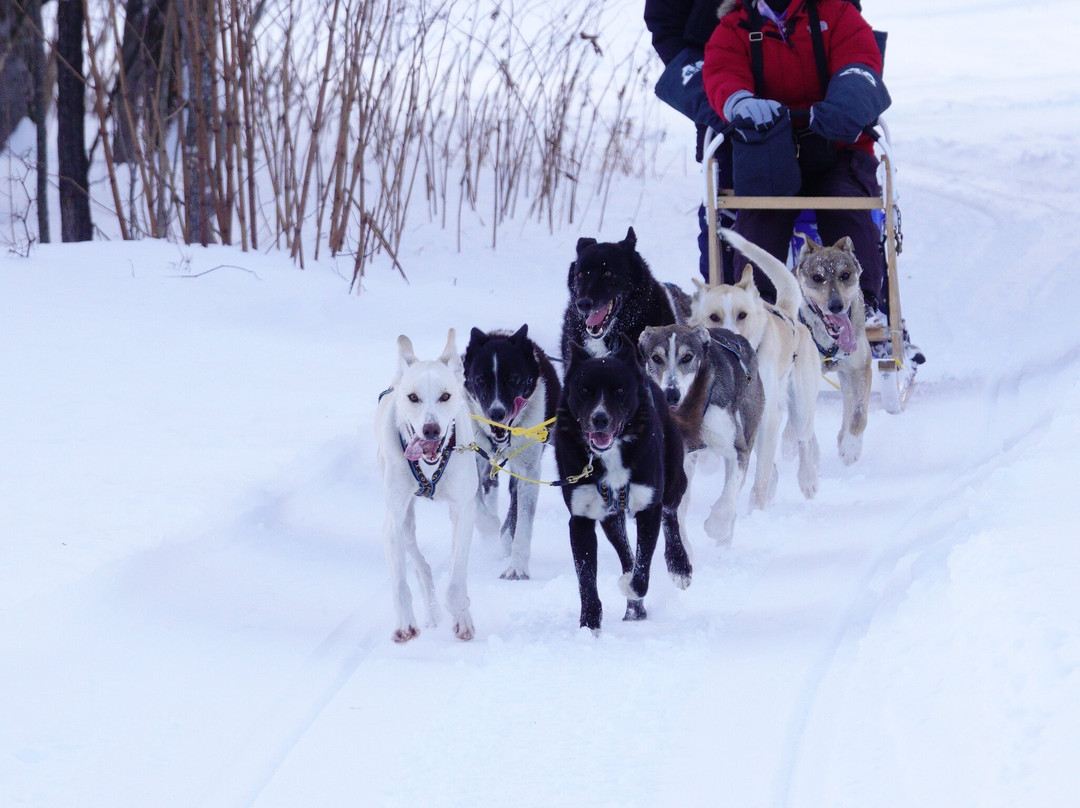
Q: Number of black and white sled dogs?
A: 3